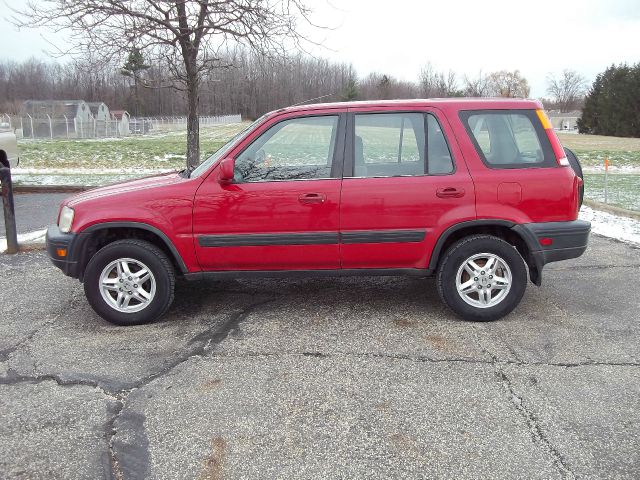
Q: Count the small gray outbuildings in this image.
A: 3